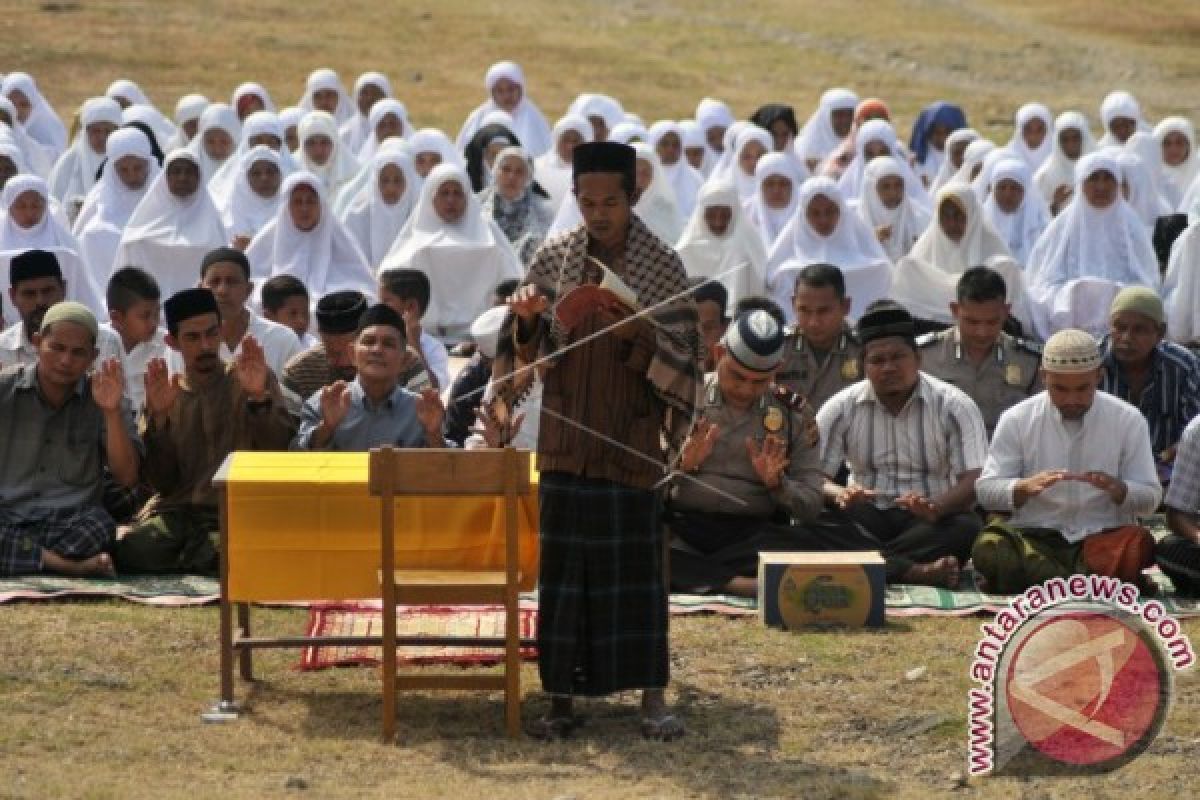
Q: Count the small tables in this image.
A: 1